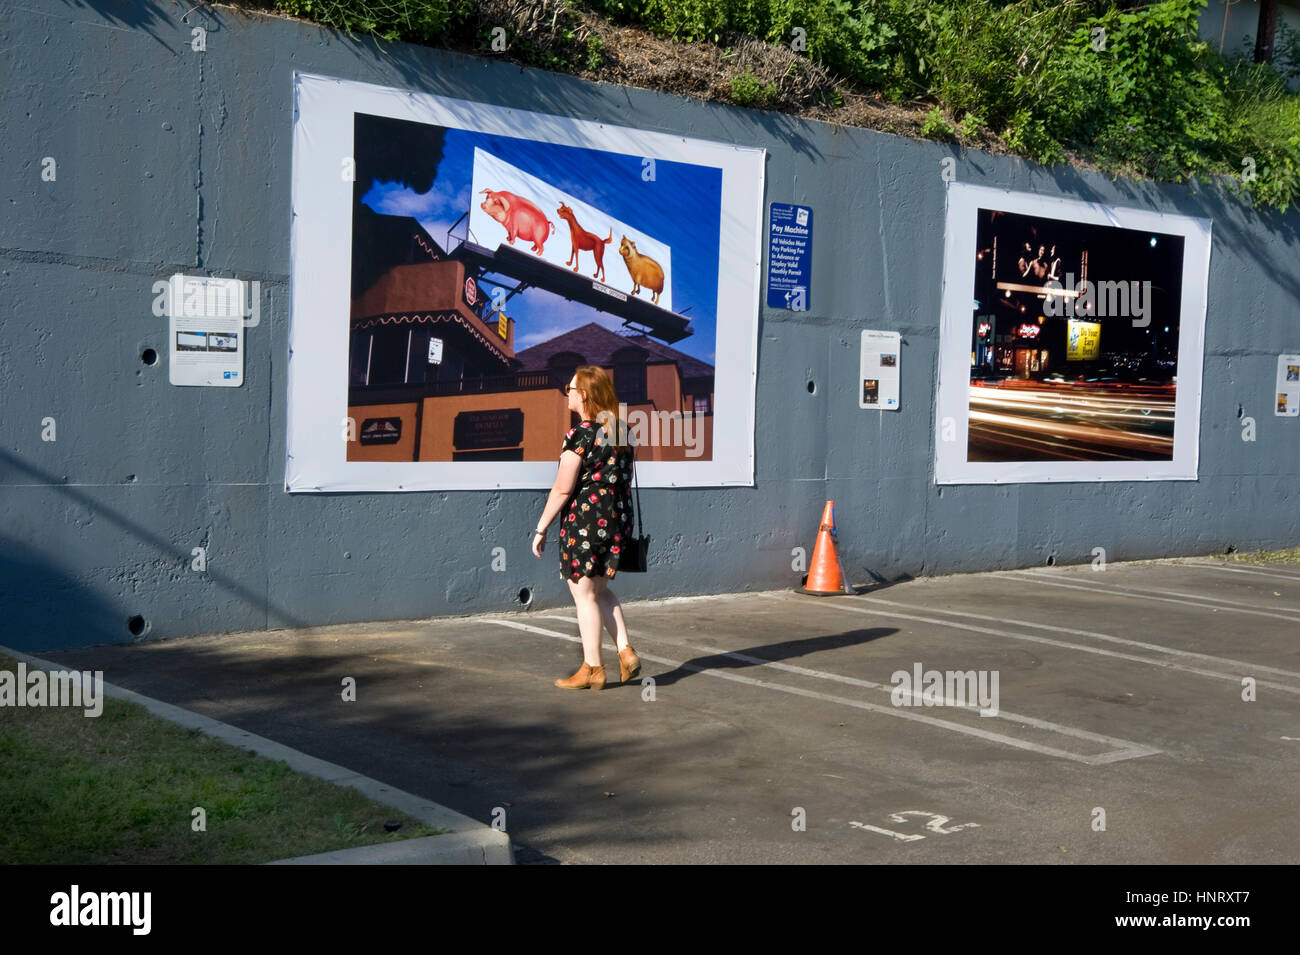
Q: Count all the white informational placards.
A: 3